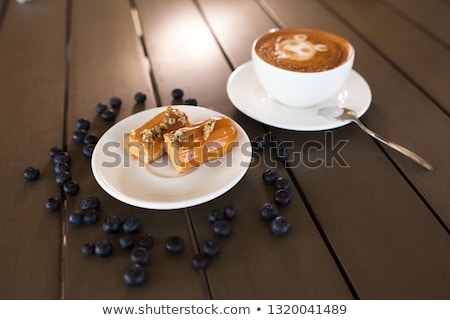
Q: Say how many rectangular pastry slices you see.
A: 2